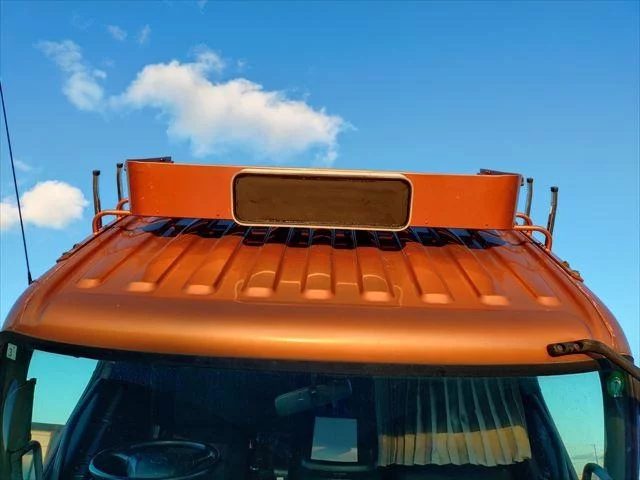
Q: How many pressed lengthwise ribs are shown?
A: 9